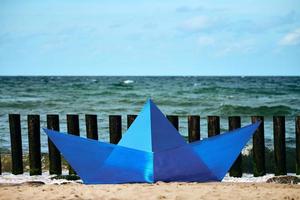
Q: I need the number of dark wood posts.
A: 14